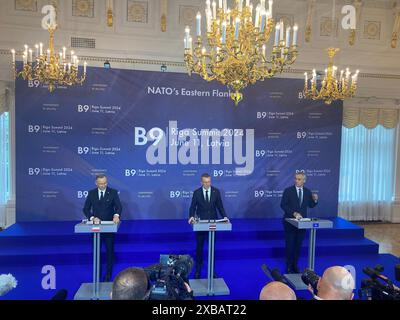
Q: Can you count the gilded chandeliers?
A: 3